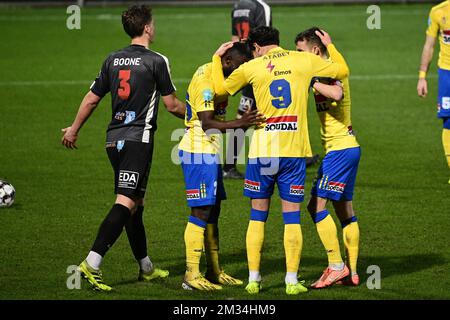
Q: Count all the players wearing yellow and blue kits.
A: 4